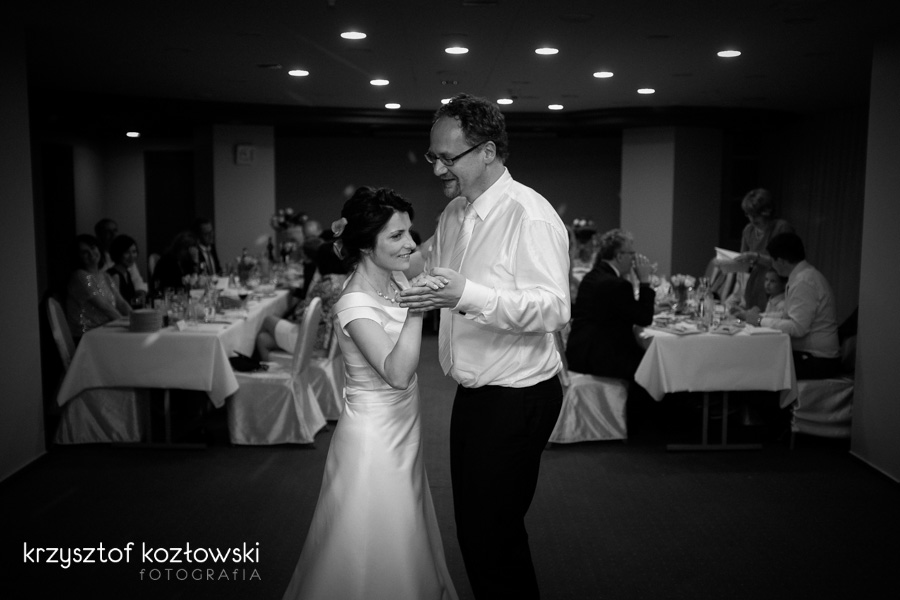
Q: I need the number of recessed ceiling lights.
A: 13